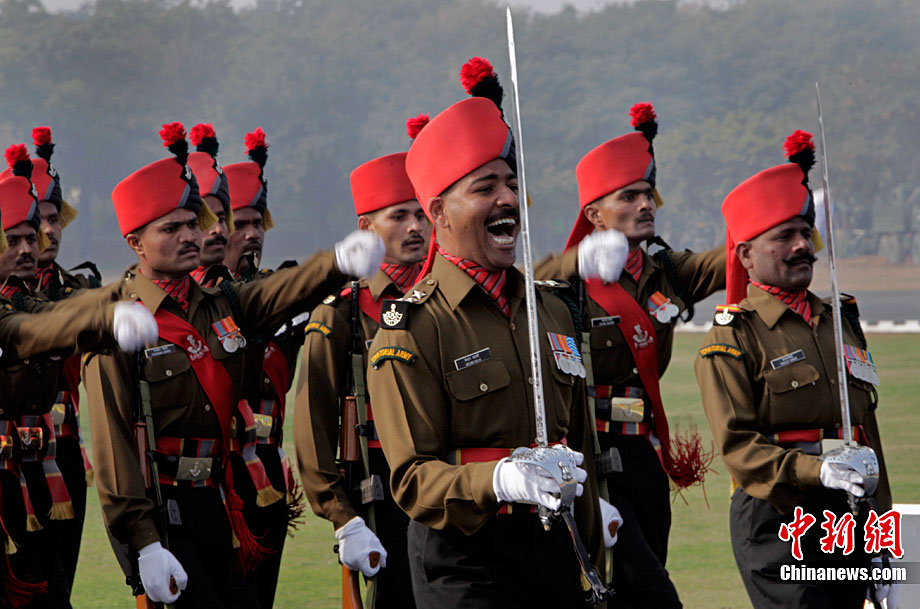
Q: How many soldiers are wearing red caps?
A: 9